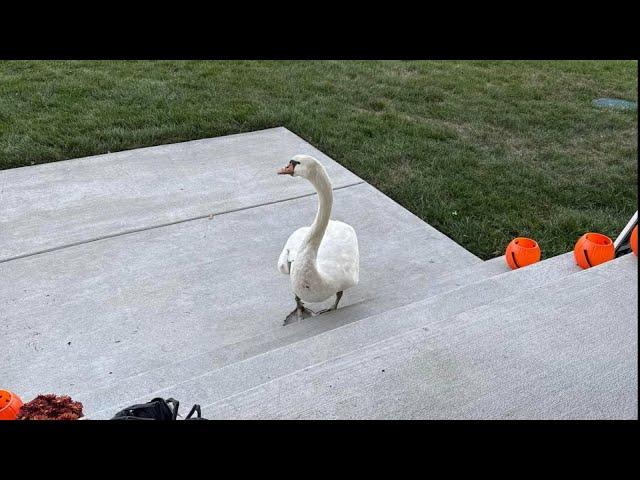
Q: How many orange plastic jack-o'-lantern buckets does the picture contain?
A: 4